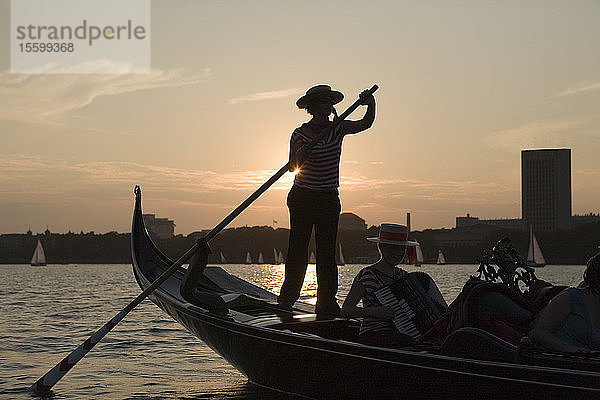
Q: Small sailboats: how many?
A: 11